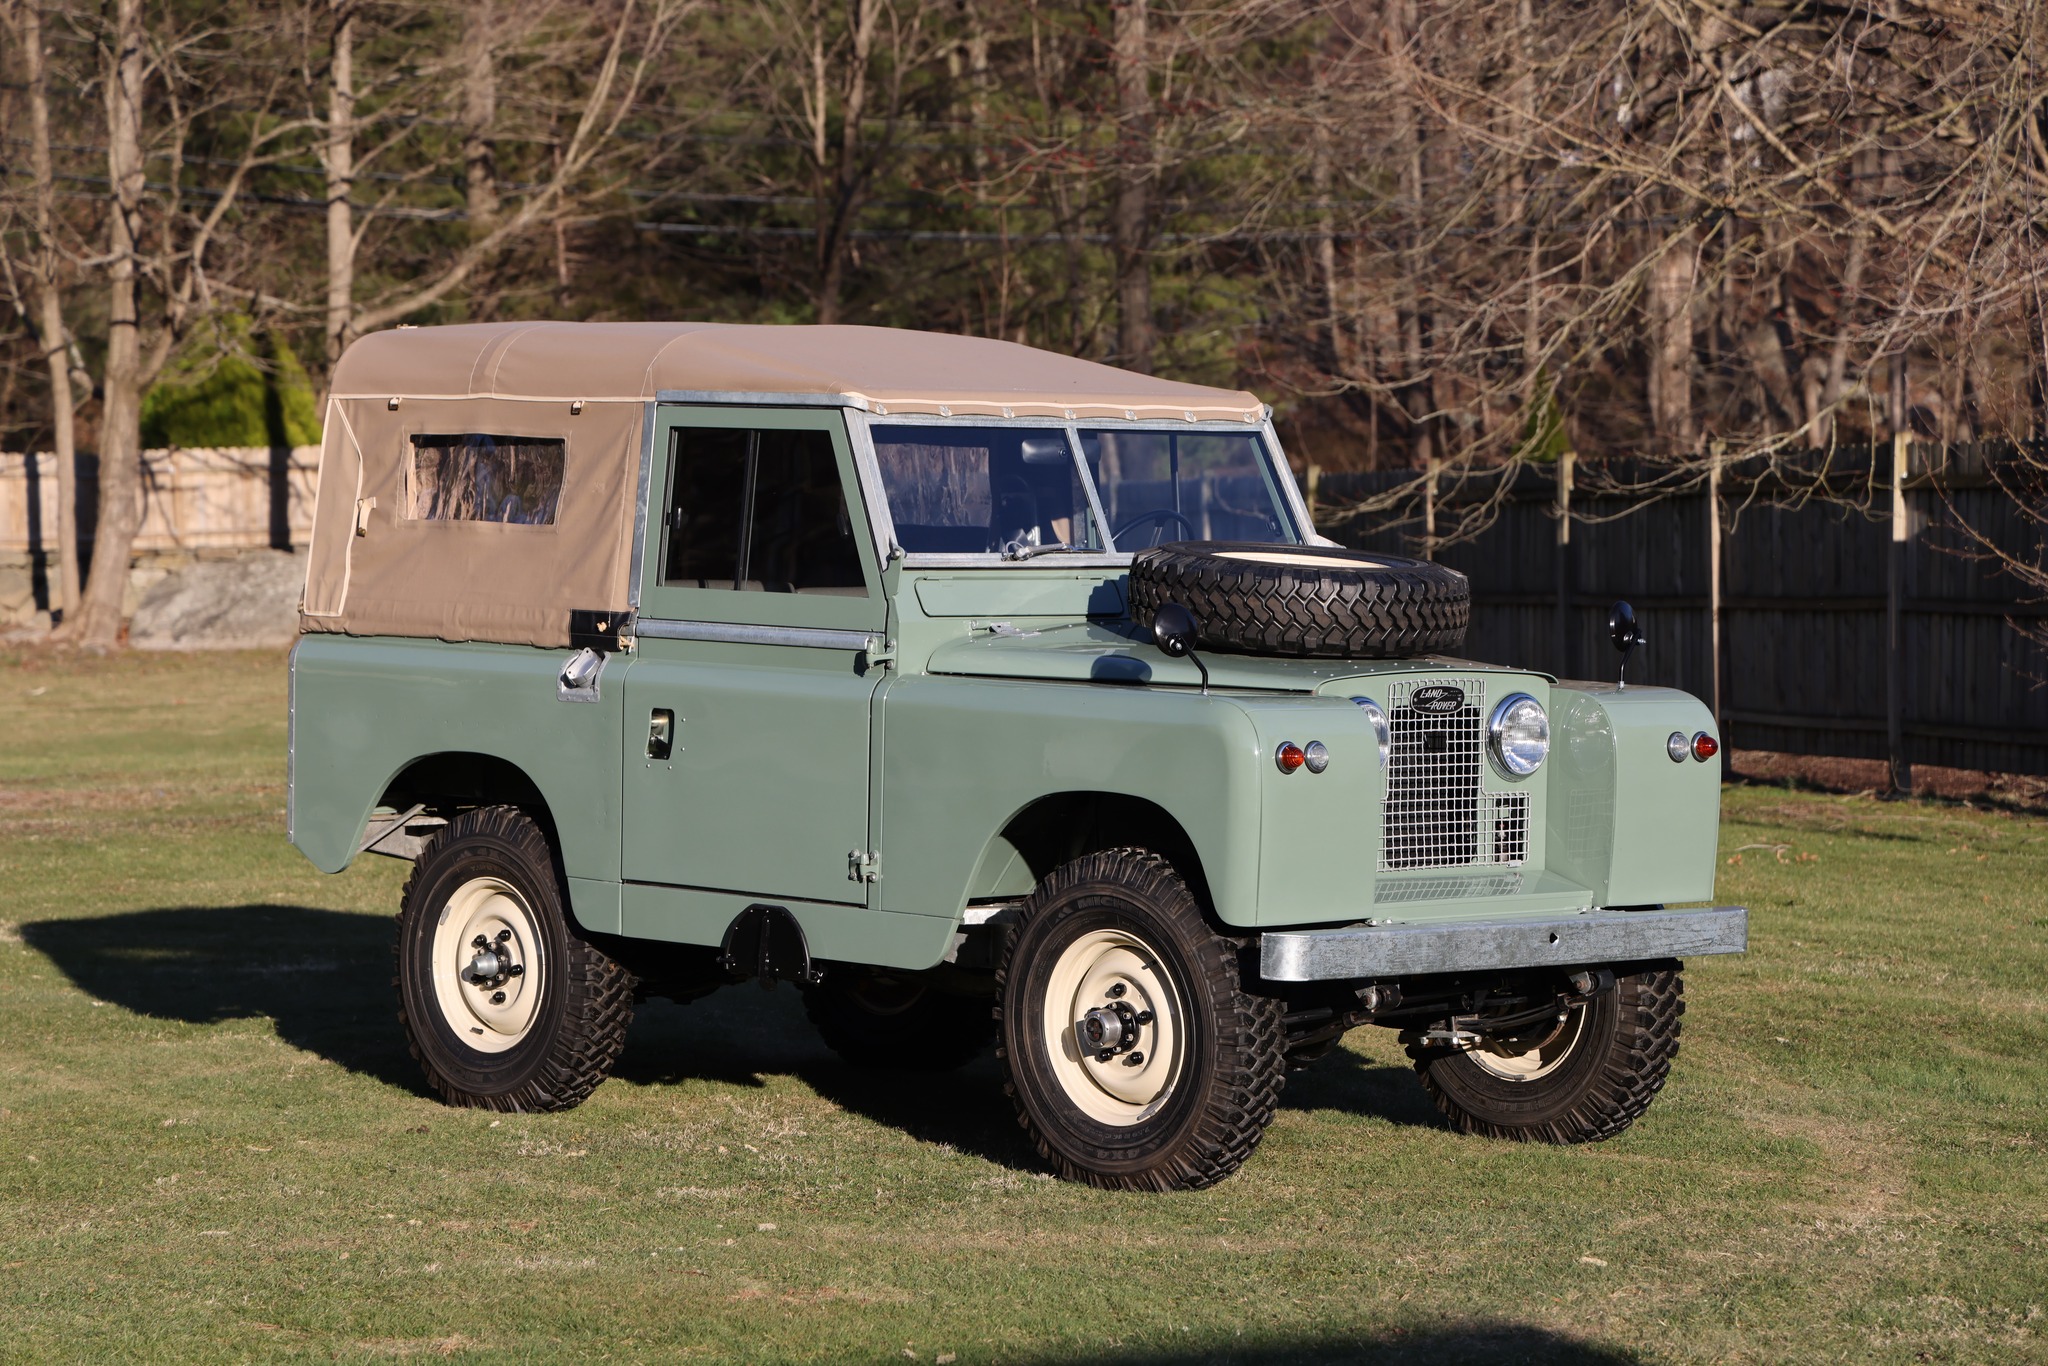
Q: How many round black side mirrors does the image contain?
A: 2